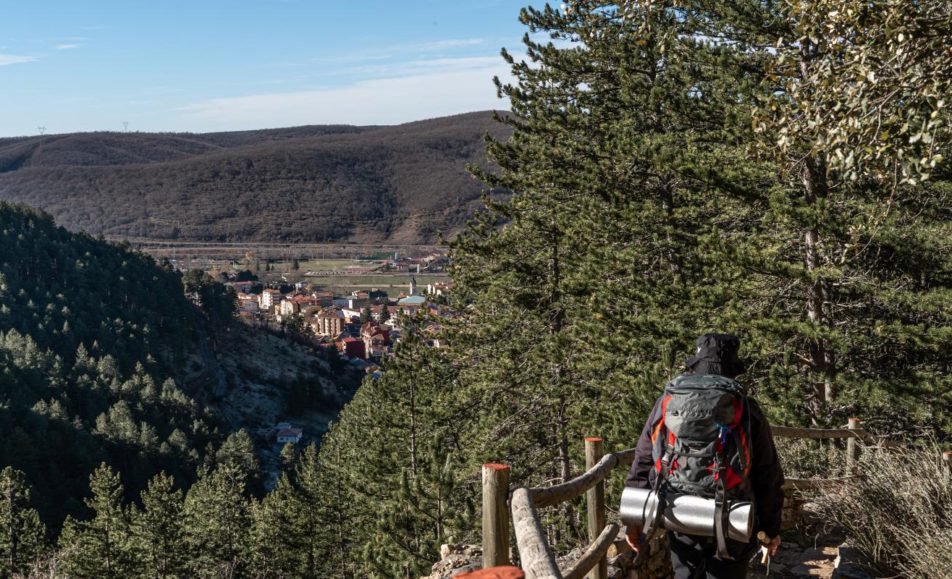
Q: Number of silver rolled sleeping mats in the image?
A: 1